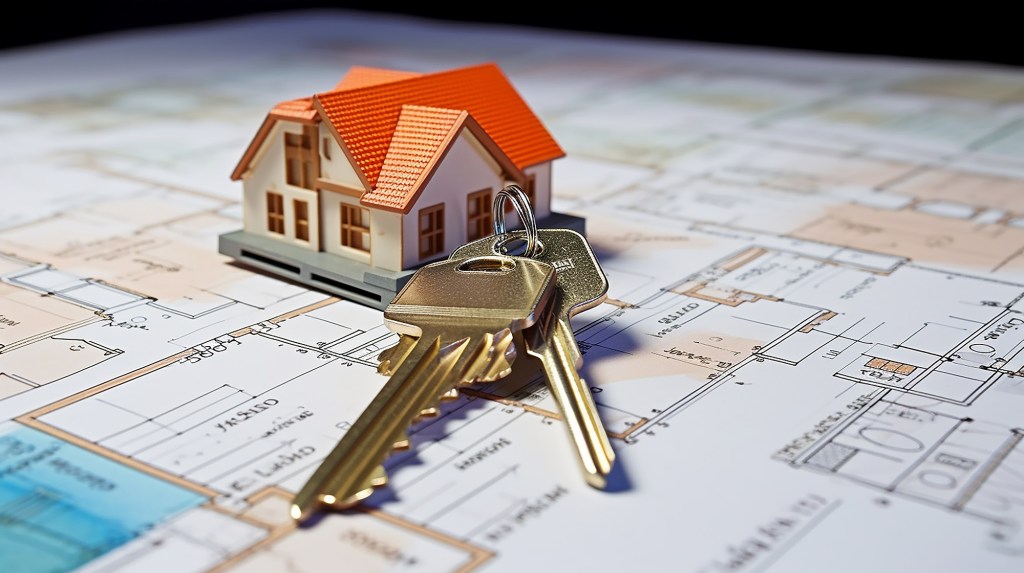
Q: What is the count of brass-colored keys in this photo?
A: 2